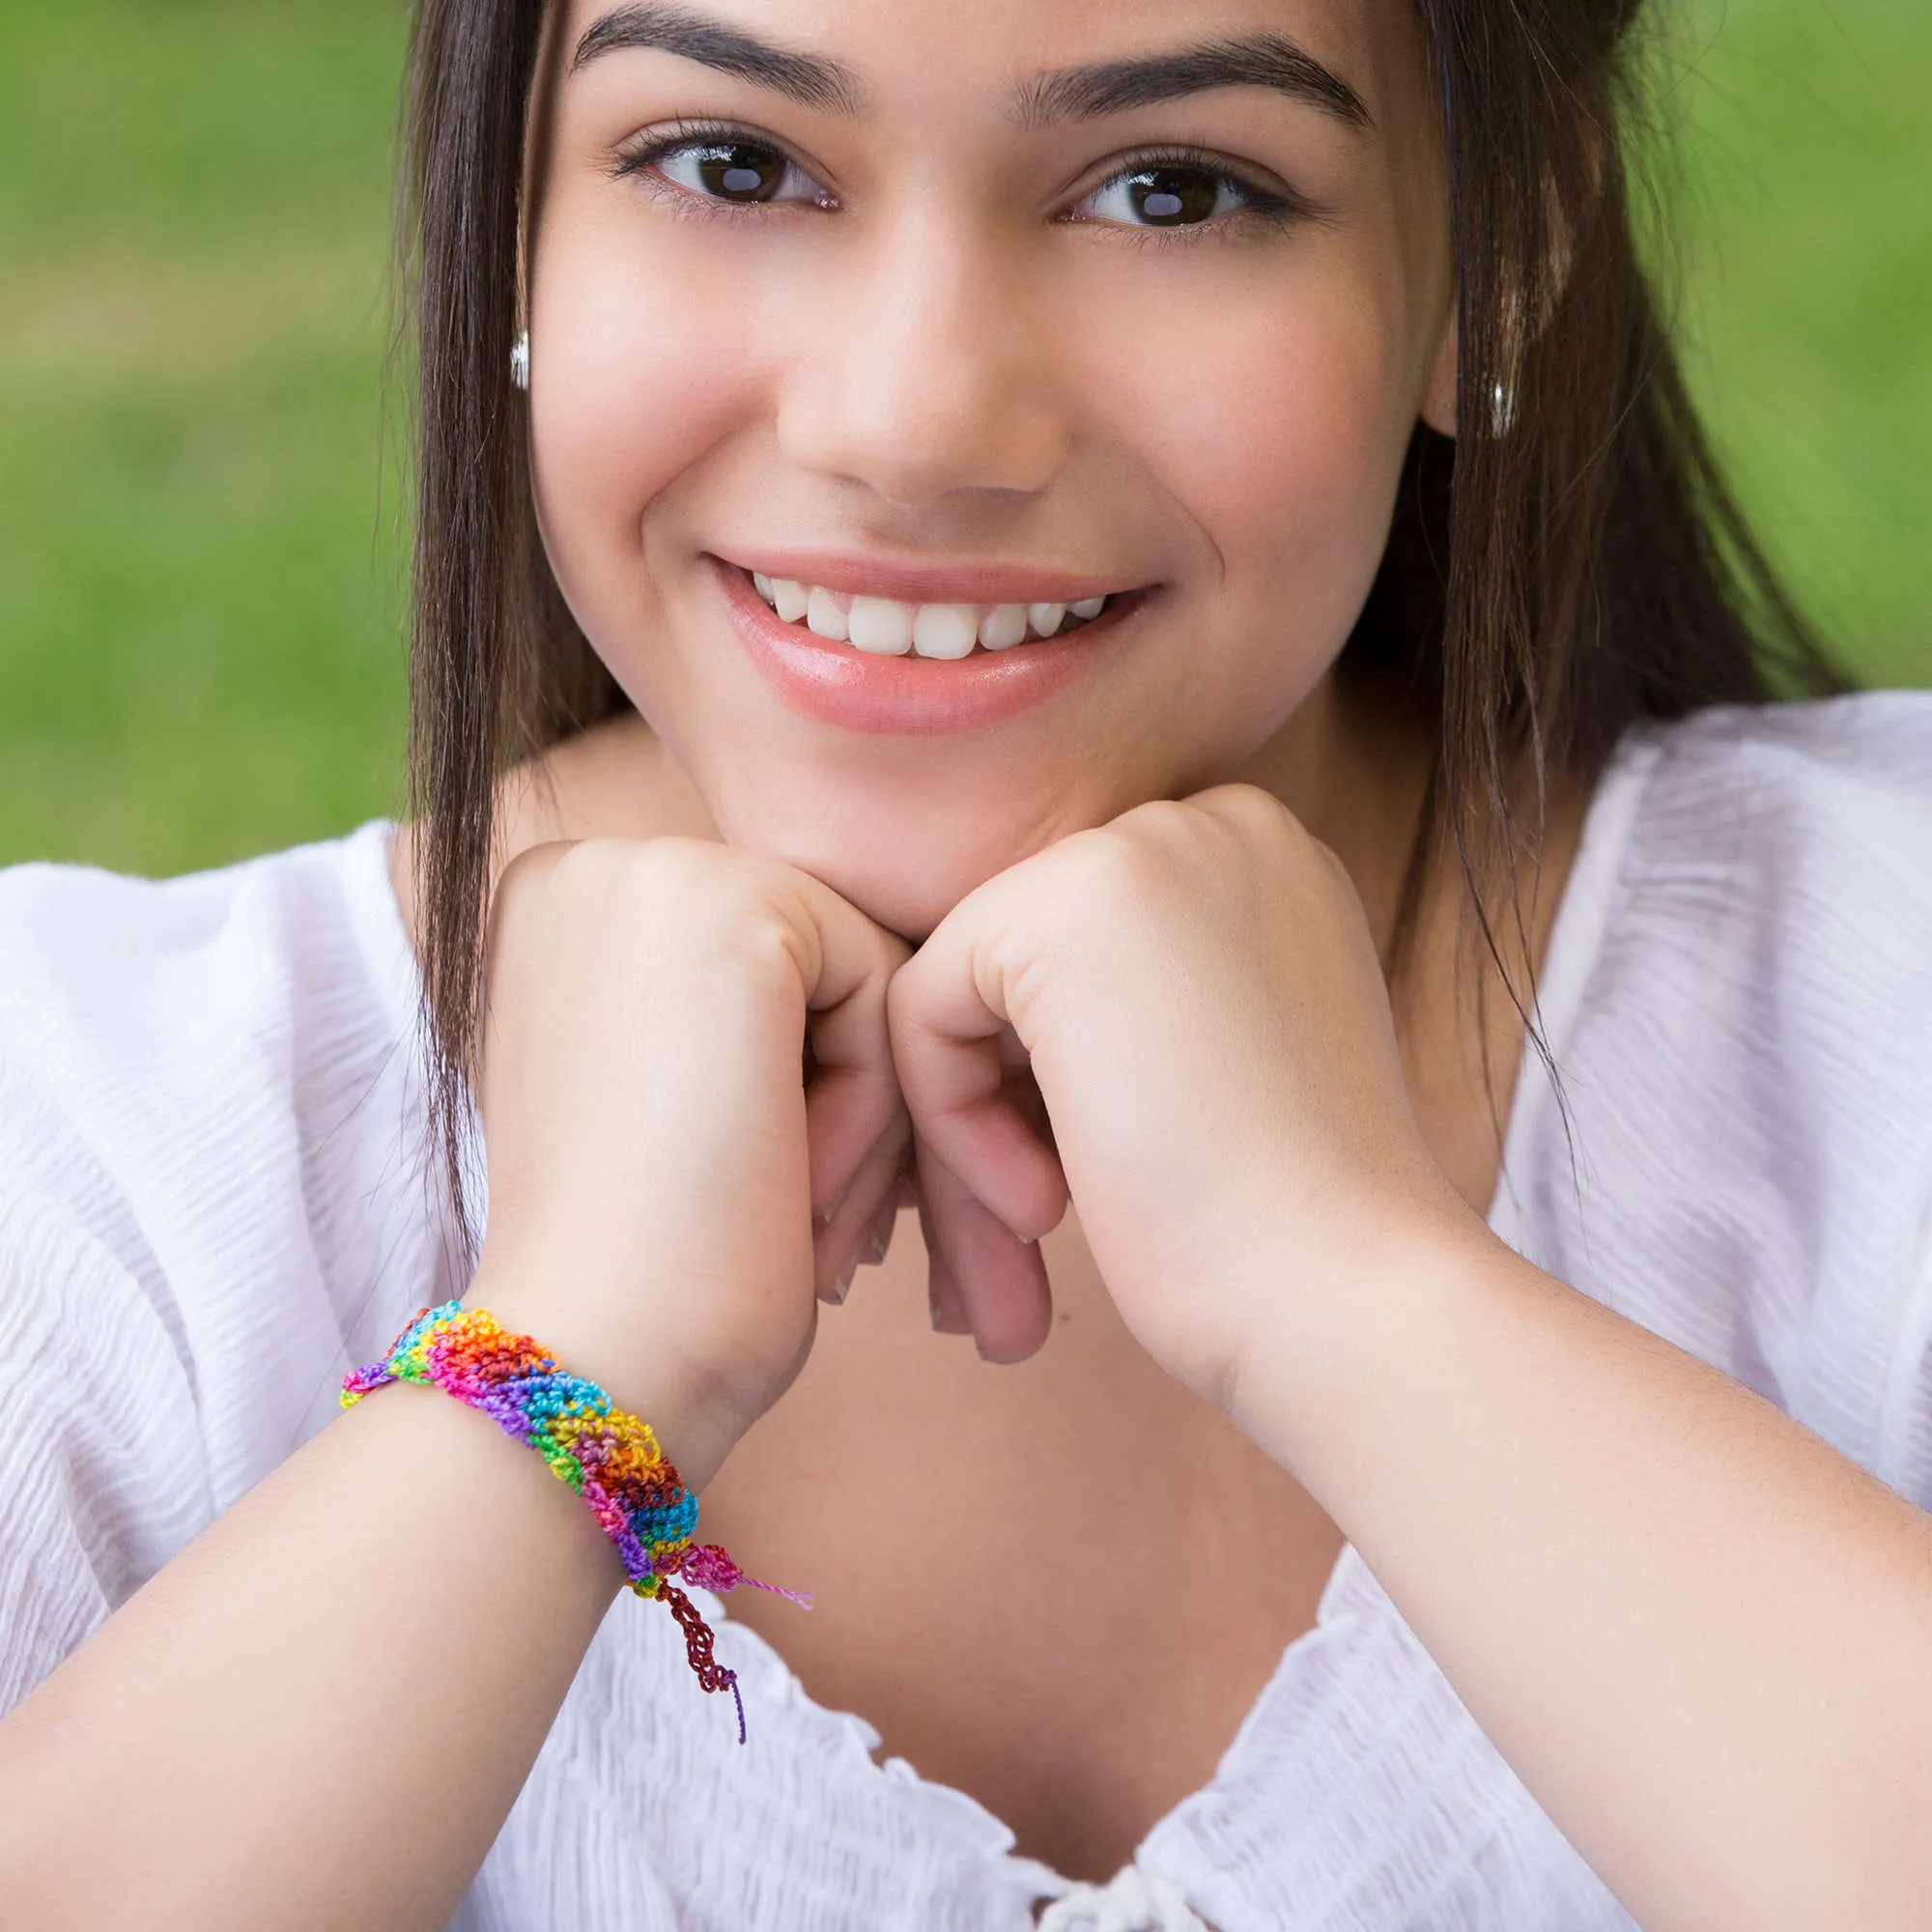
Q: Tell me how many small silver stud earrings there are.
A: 2